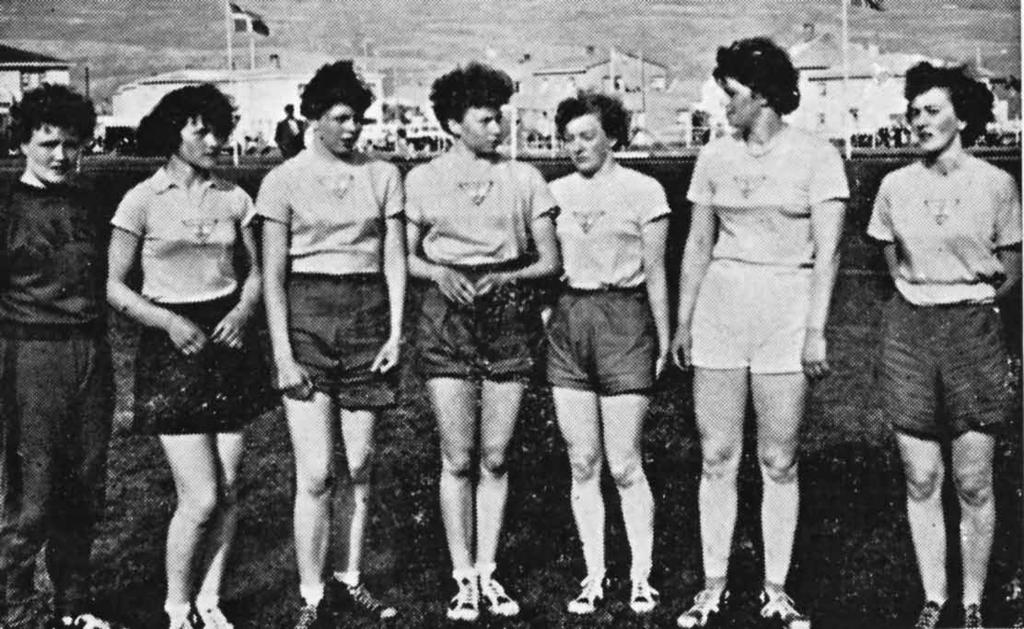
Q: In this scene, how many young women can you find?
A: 7